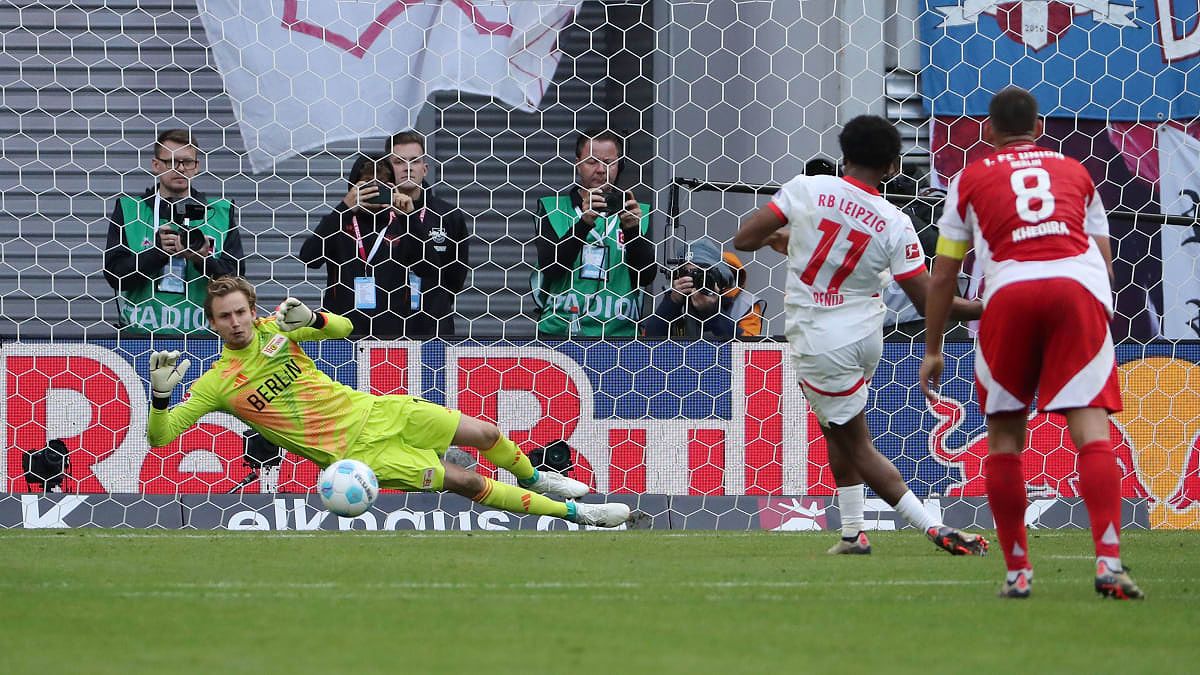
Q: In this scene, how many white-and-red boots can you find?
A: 4